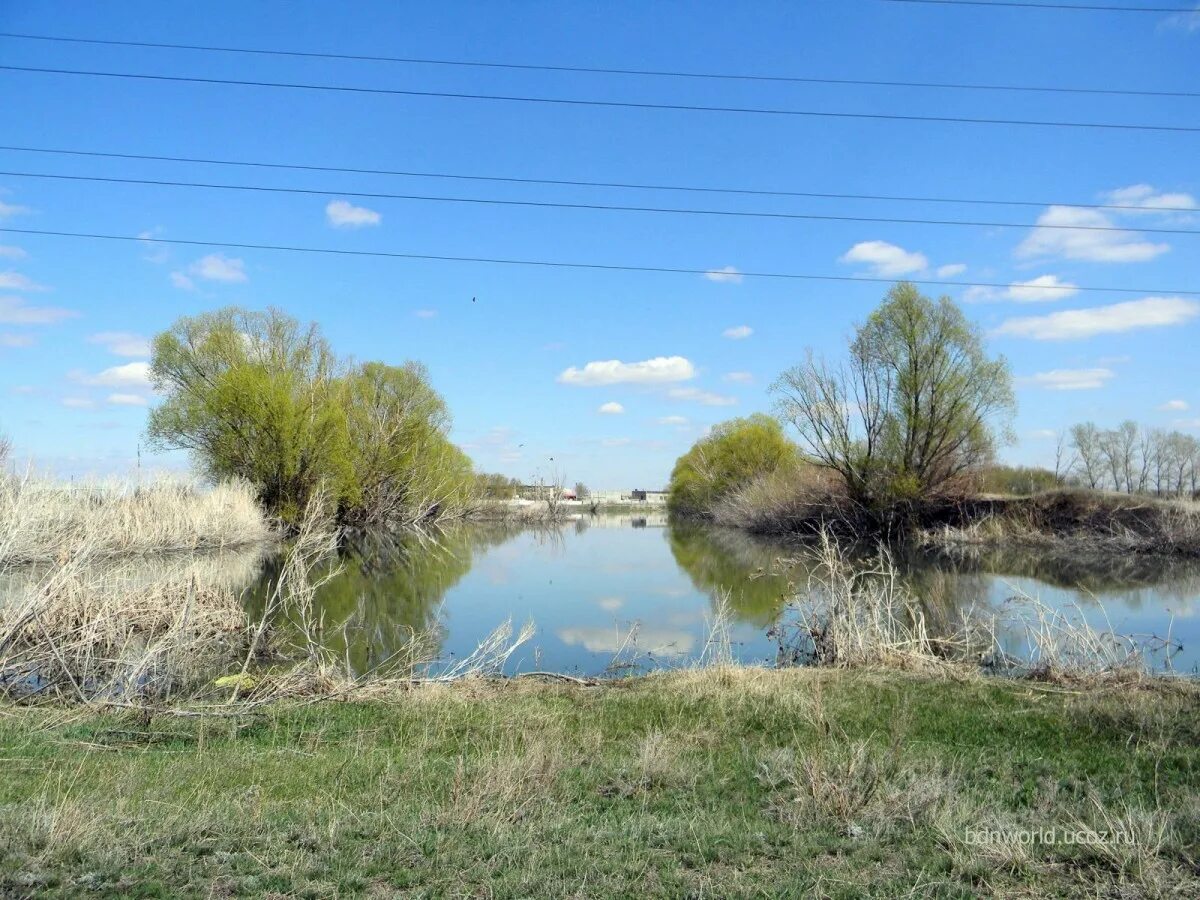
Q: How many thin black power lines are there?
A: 6